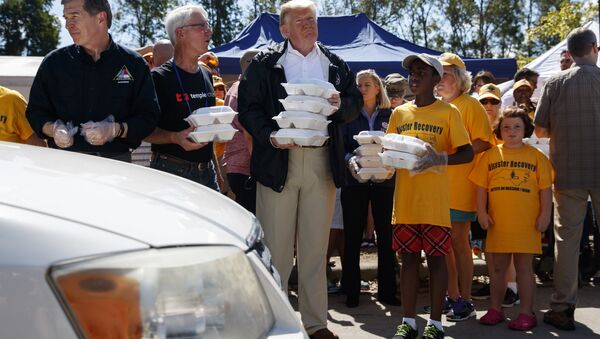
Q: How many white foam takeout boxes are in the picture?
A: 12